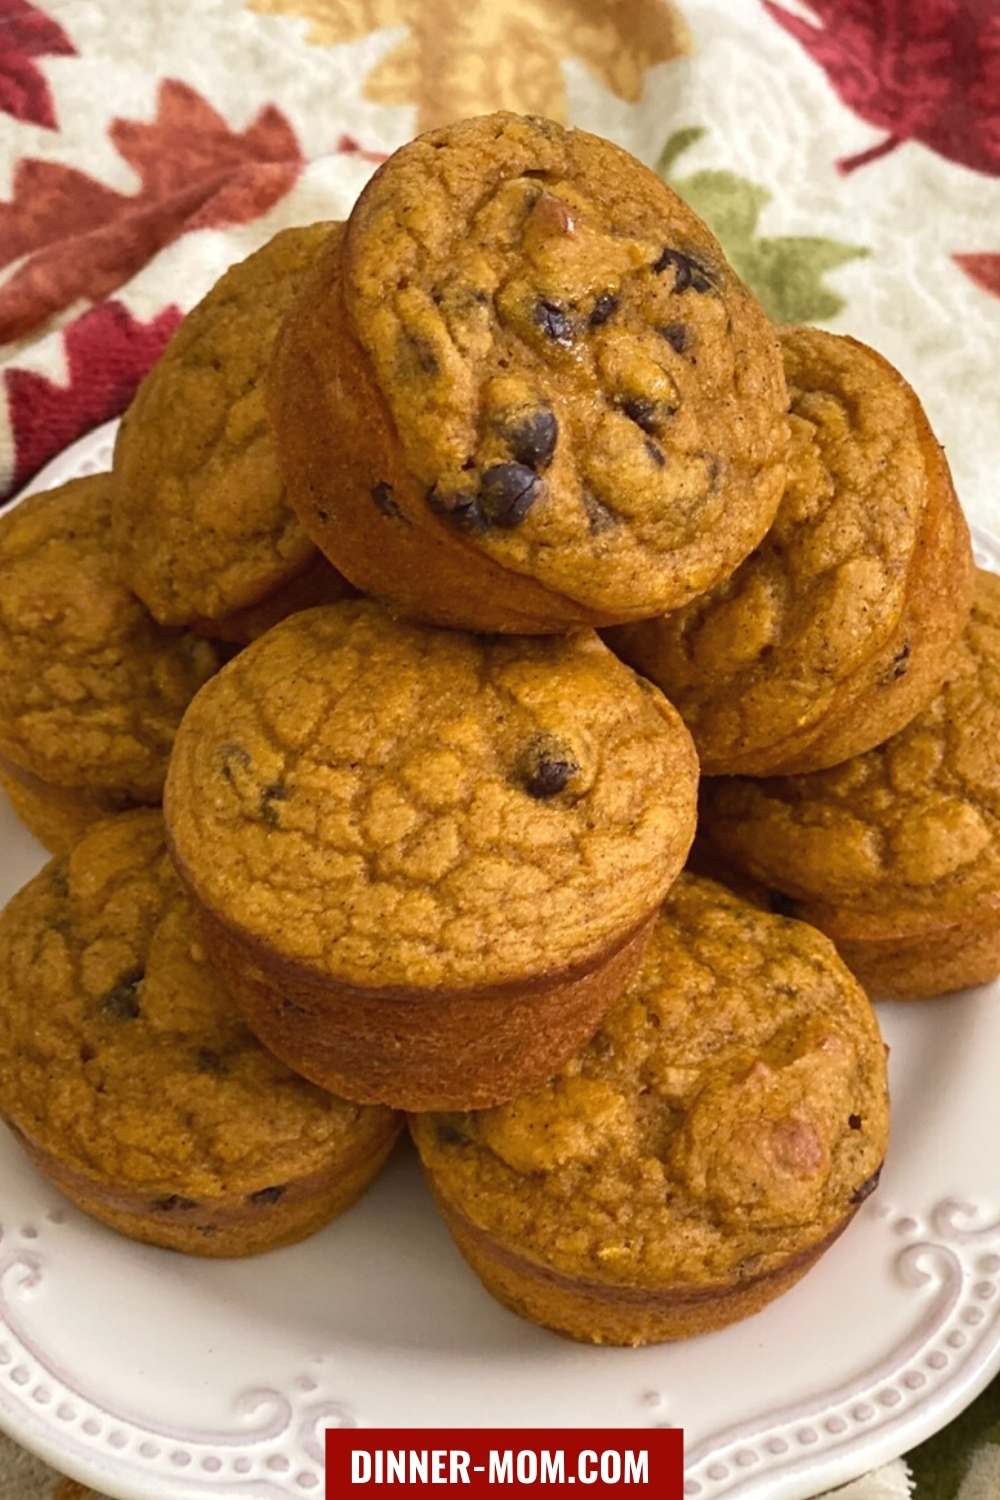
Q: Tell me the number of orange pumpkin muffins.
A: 8